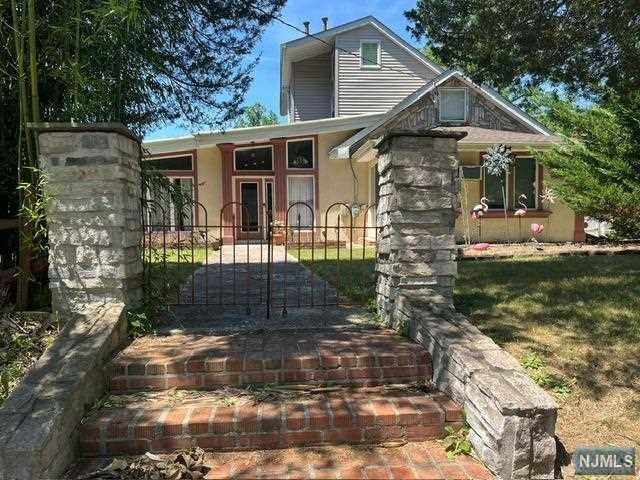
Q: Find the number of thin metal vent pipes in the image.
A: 2